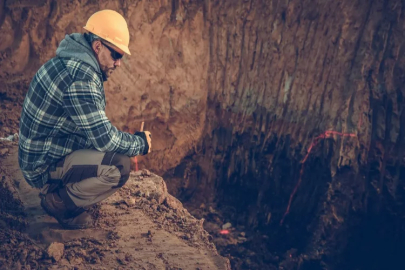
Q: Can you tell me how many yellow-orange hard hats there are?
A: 1